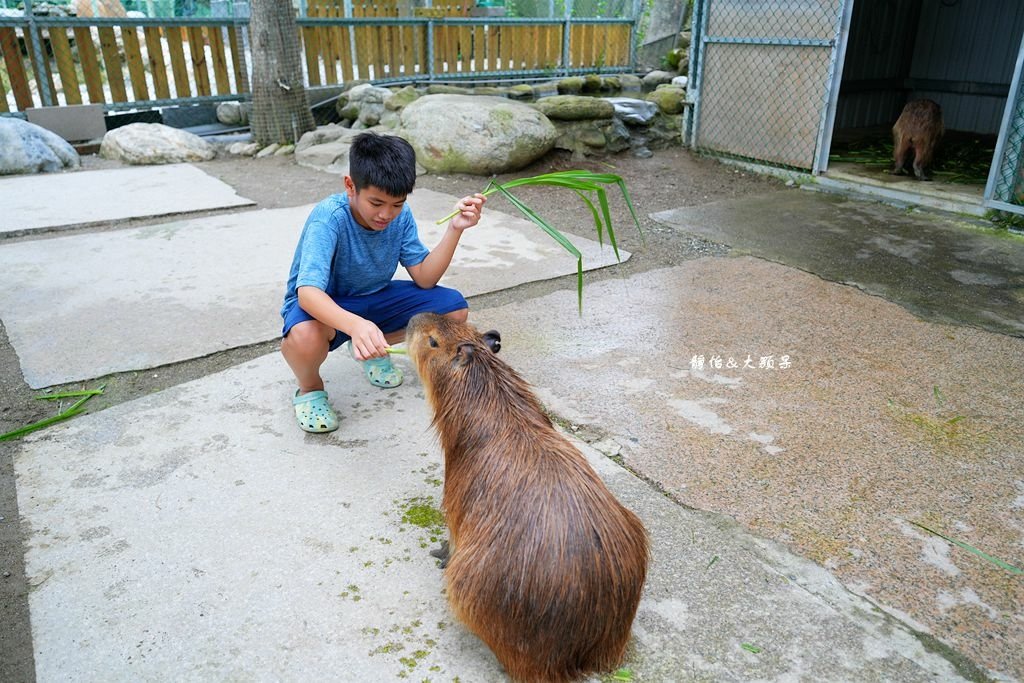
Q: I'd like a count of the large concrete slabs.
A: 5